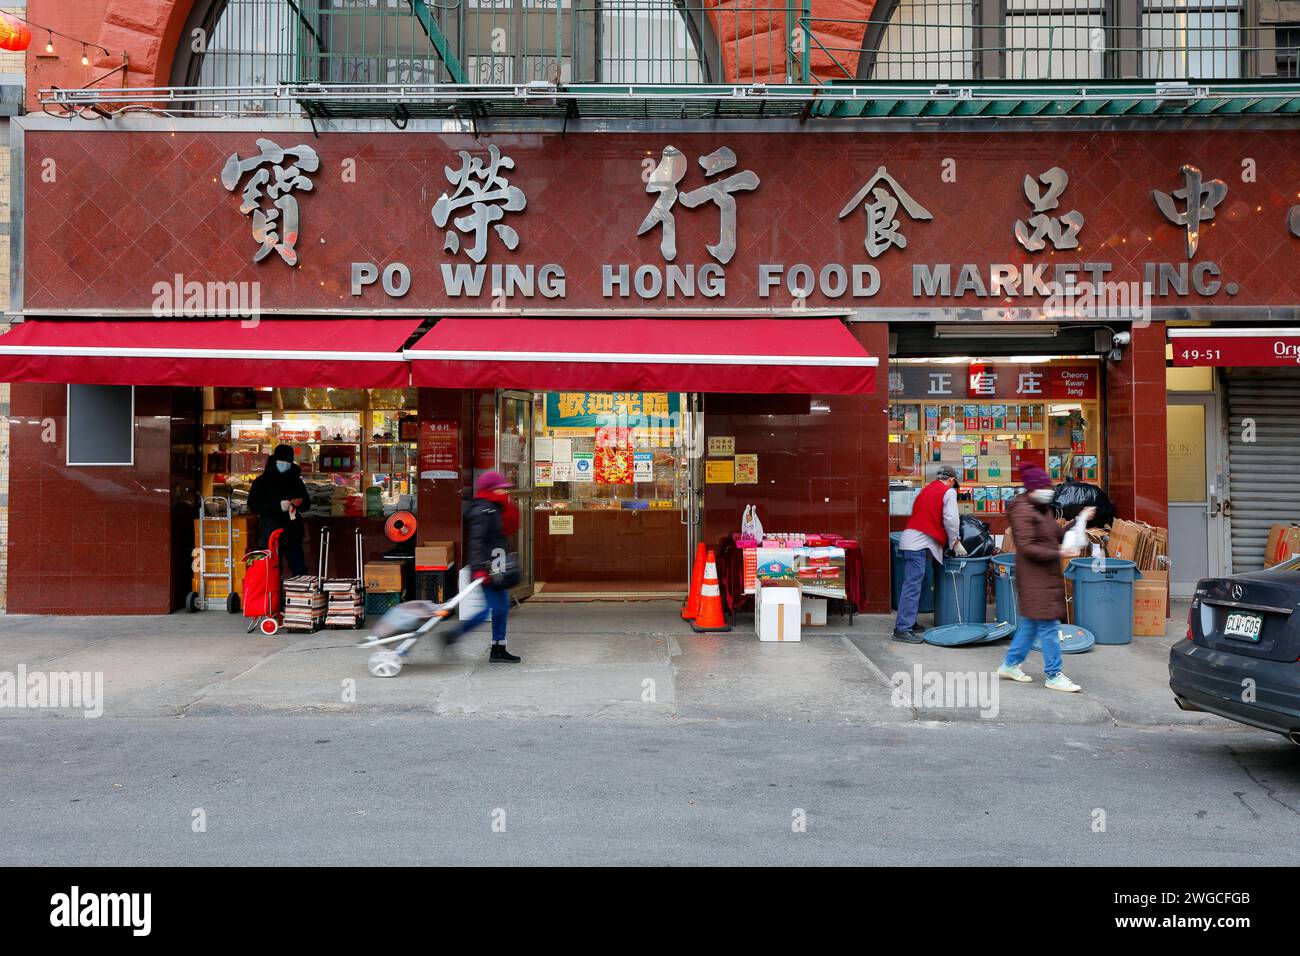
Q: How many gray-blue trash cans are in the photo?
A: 4